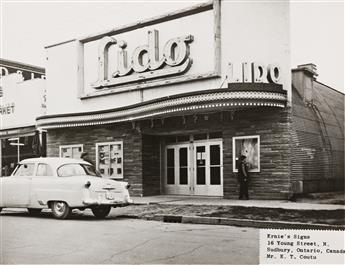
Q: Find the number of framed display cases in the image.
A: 3